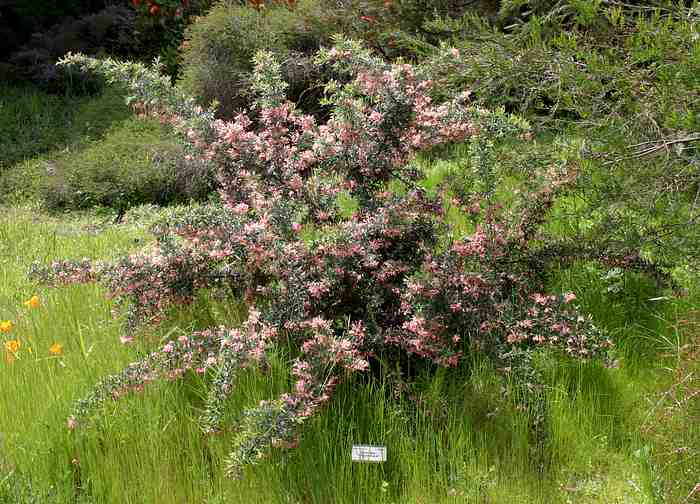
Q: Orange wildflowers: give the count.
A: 4